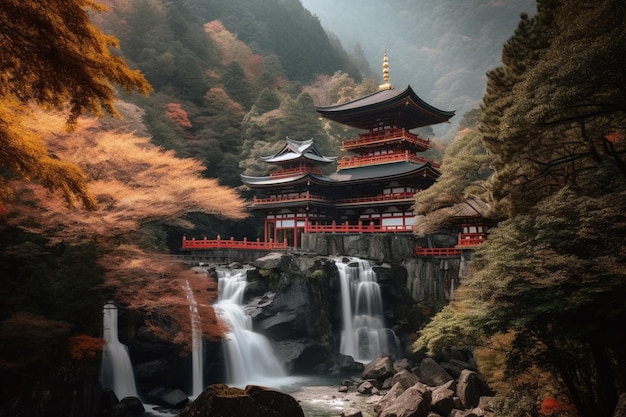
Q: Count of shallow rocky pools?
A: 1